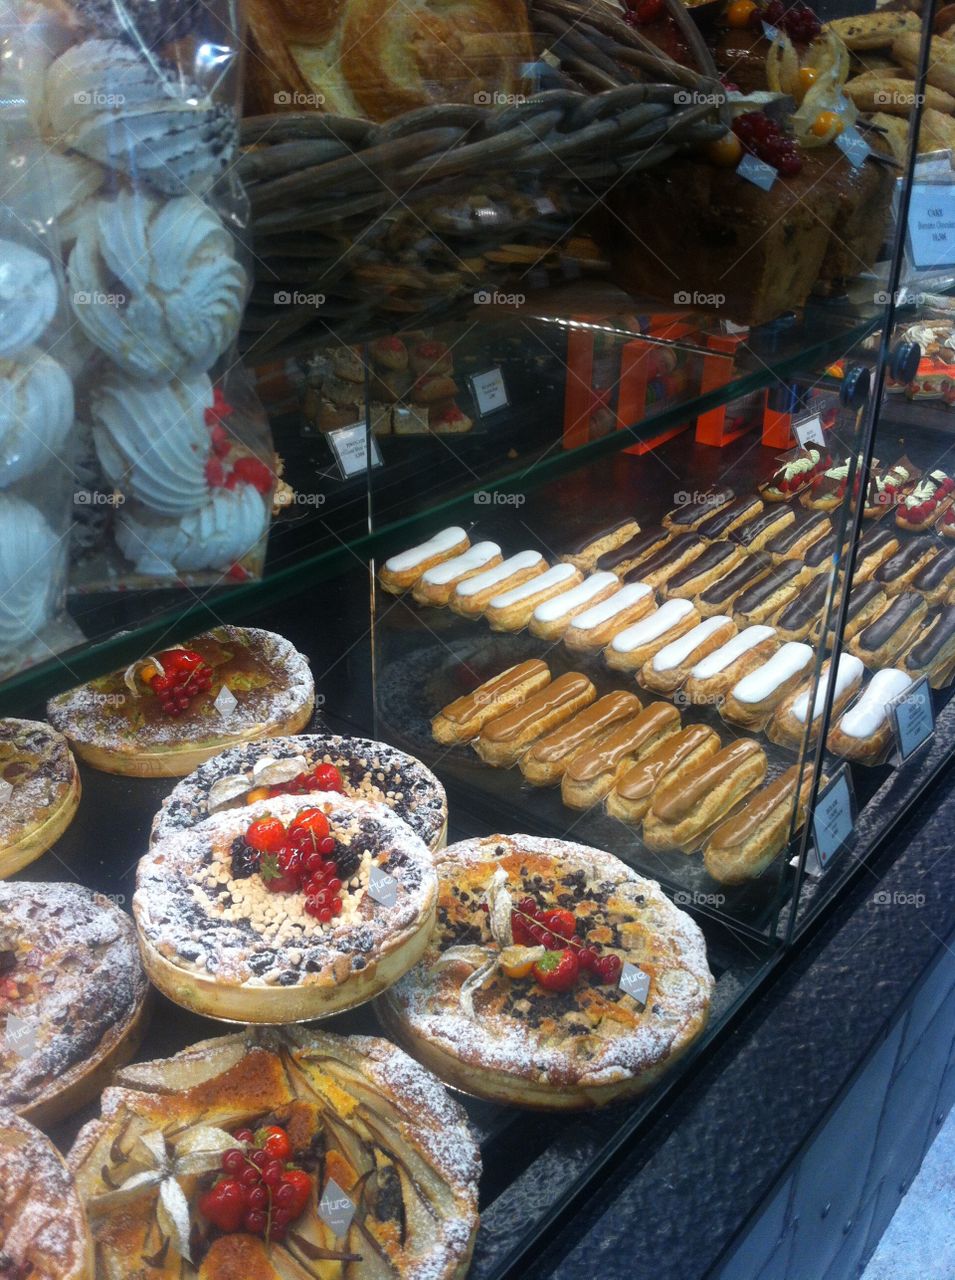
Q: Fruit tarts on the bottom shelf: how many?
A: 8